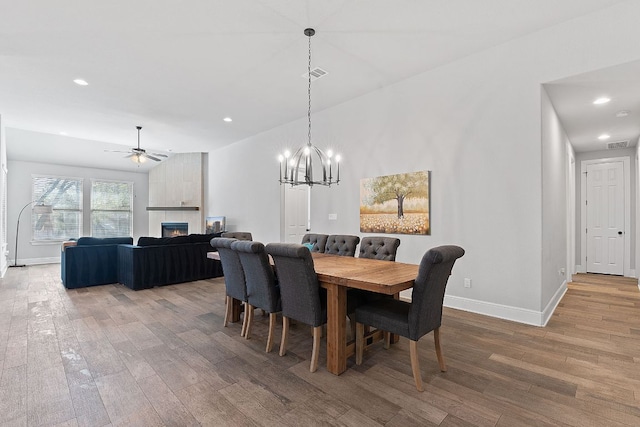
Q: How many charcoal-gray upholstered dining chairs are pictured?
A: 8